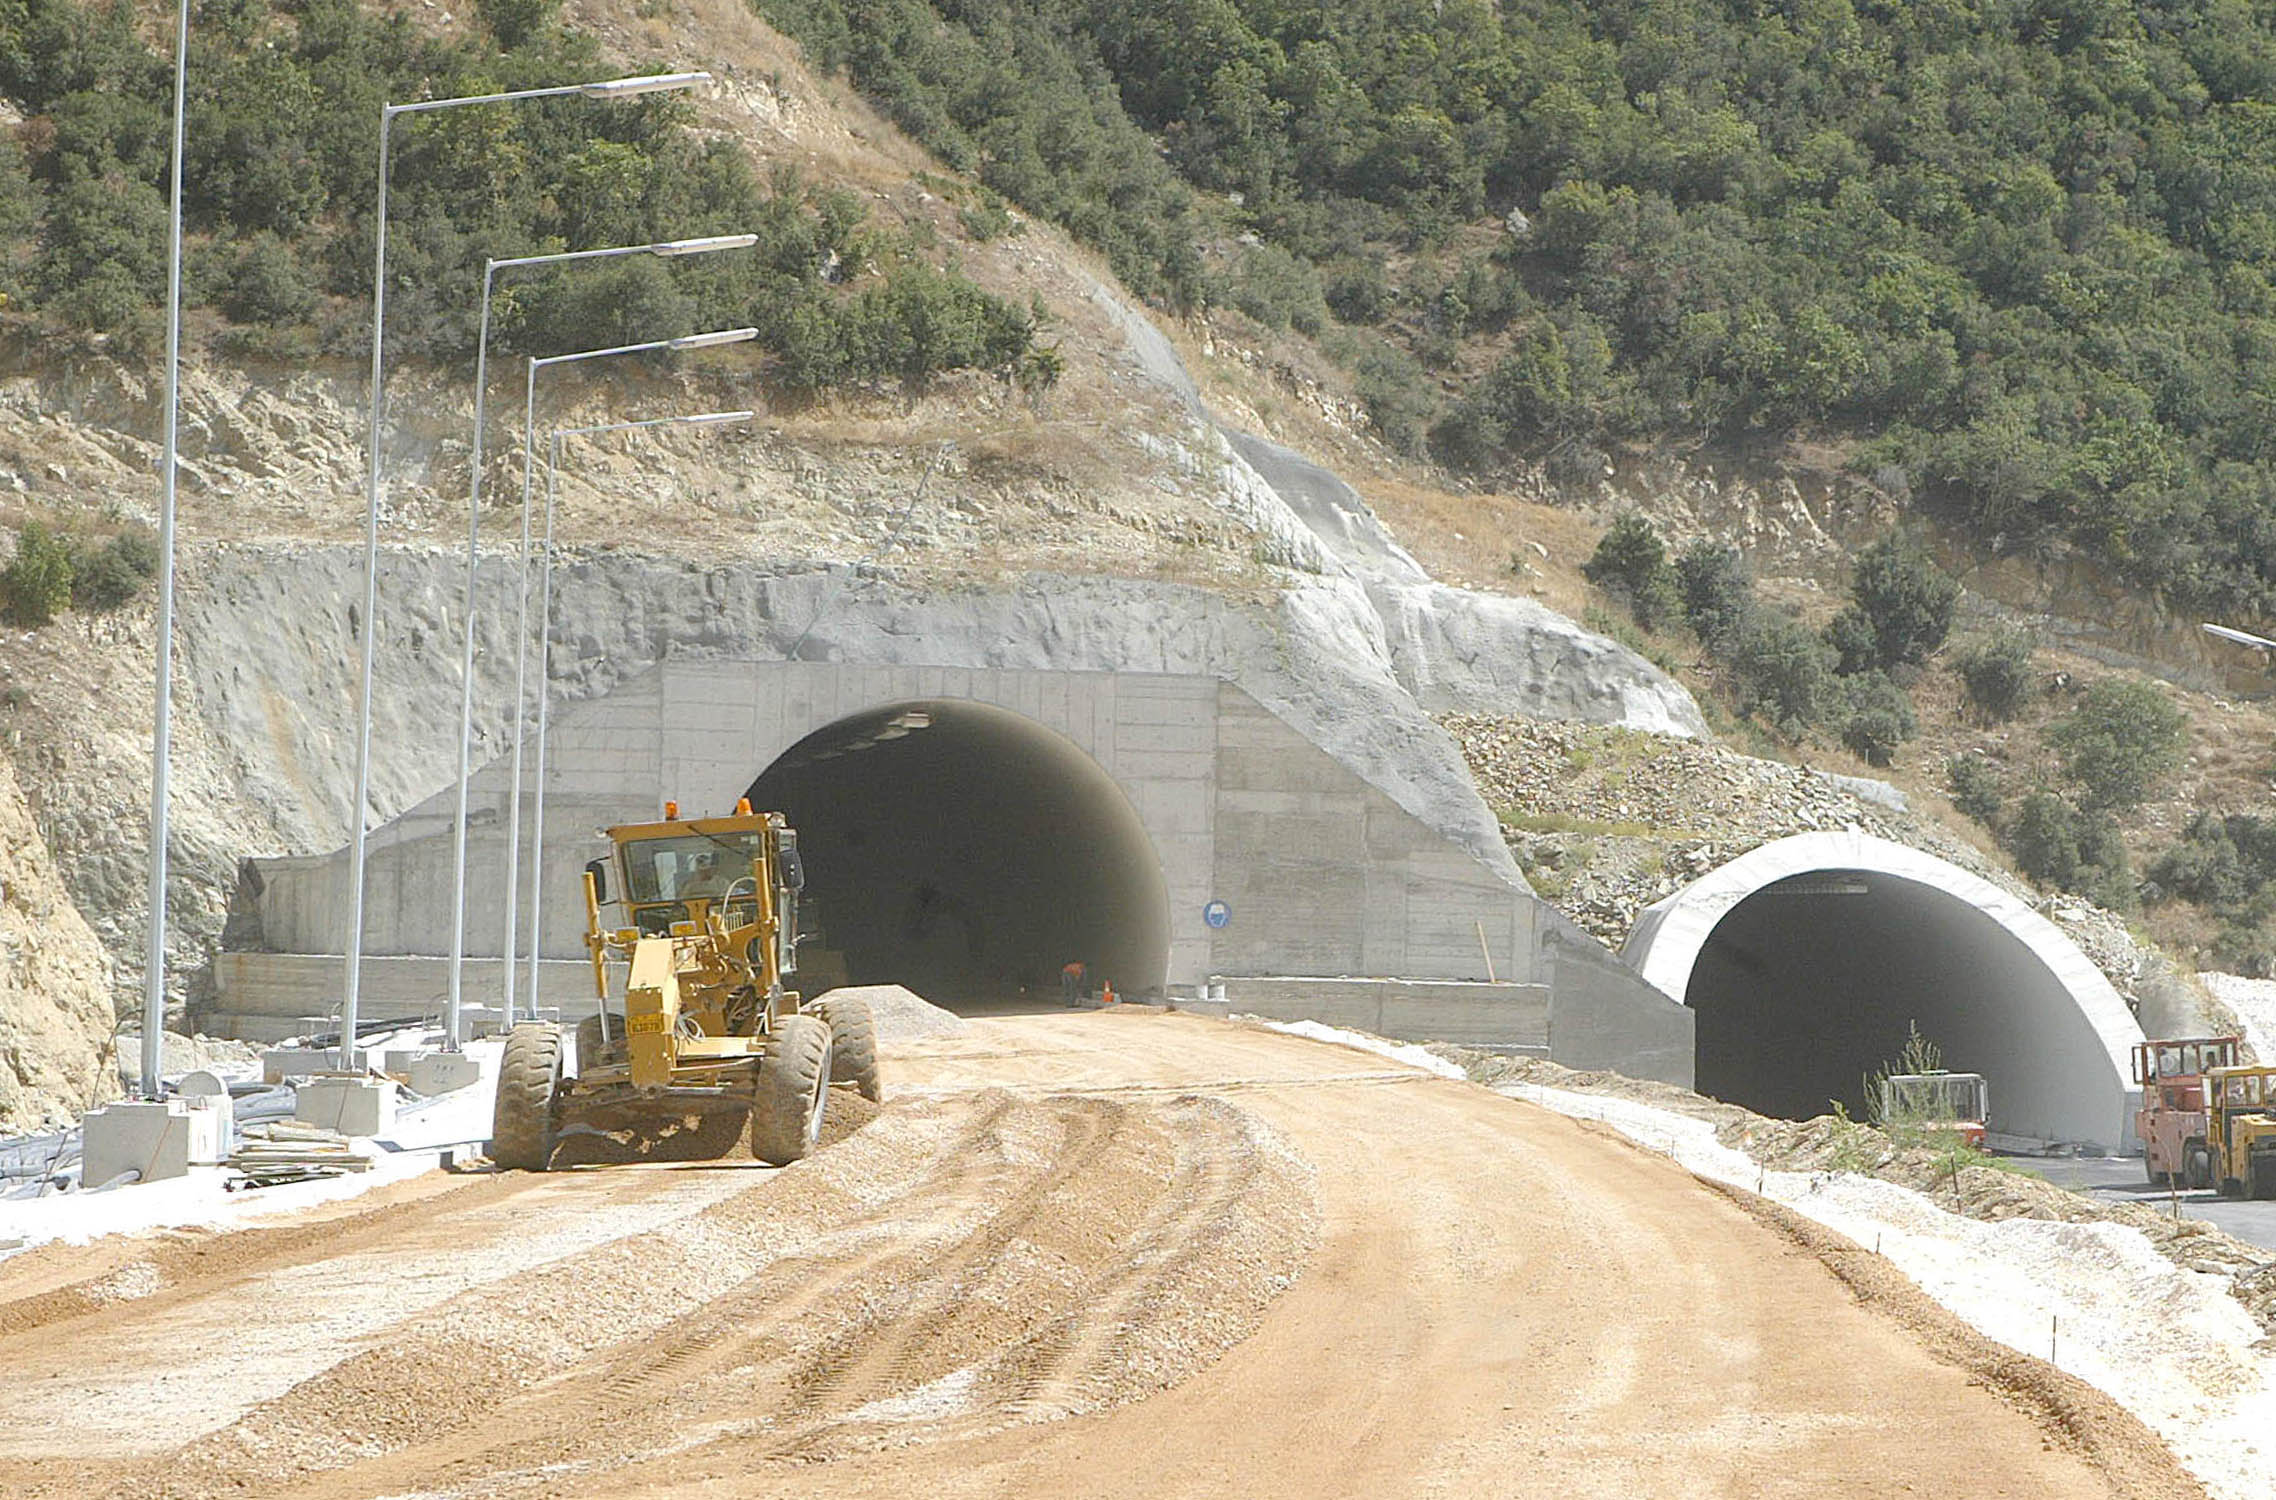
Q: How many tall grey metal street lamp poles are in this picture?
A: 5